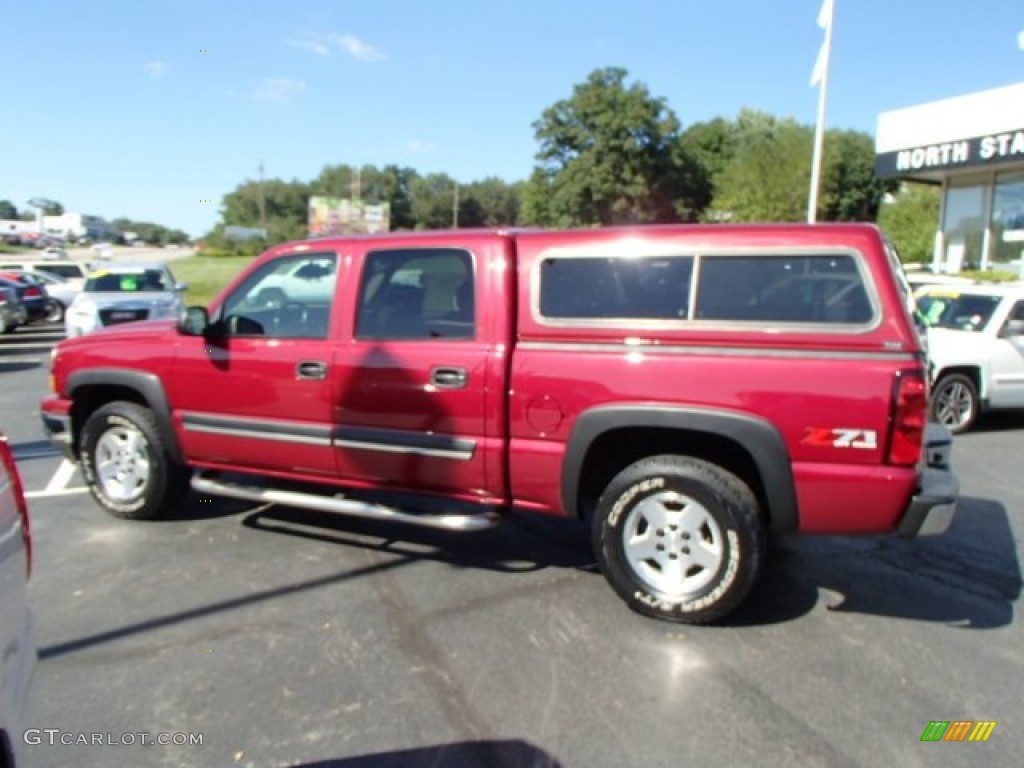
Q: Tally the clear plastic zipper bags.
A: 0